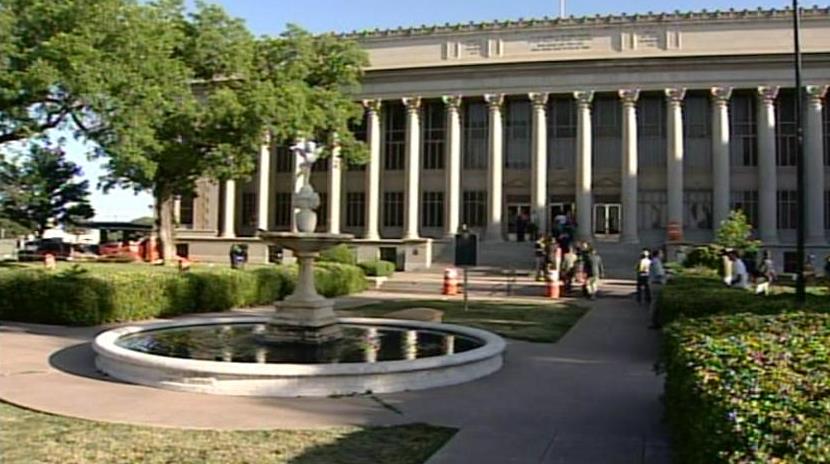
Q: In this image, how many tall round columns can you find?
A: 15